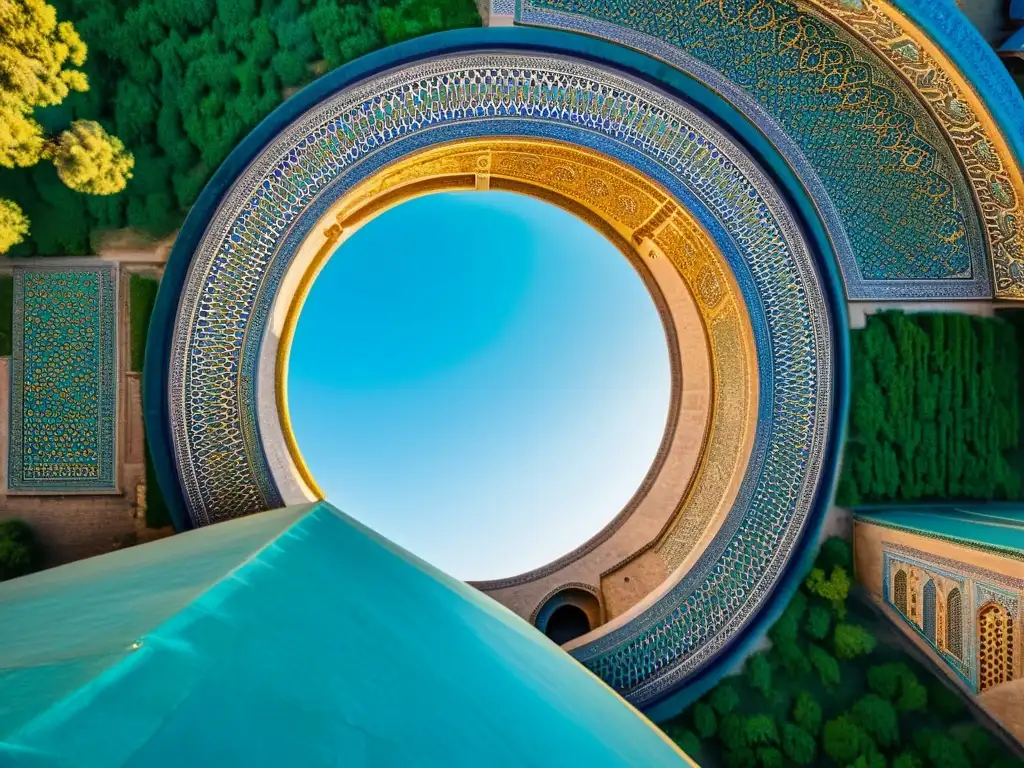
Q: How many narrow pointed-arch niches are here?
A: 3